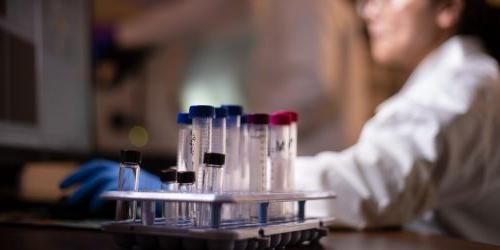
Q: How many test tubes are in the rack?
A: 12